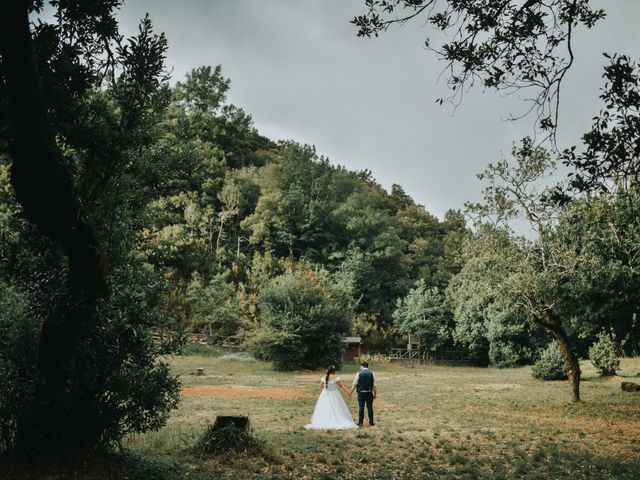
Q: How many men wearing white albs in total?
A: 0